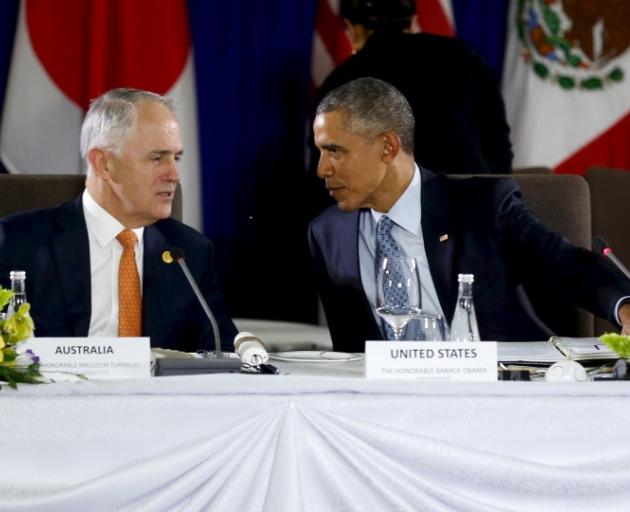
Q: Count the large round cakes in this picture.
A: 0